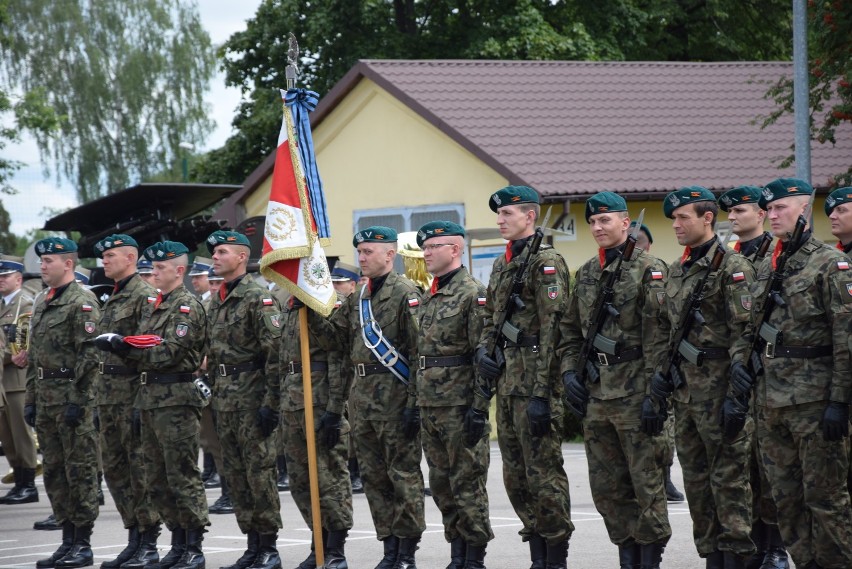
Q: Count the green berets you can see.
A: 13